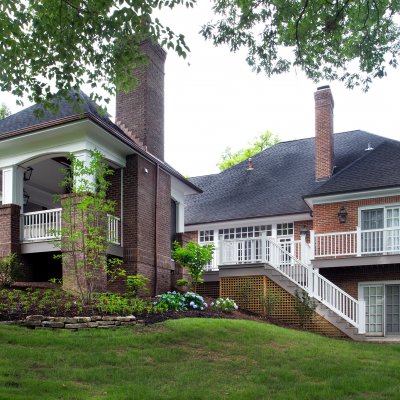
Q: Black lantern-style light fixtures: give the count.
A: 4